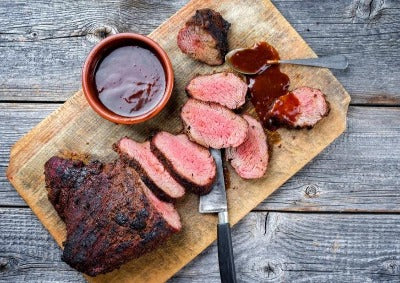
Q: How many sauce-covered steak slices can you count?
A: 1